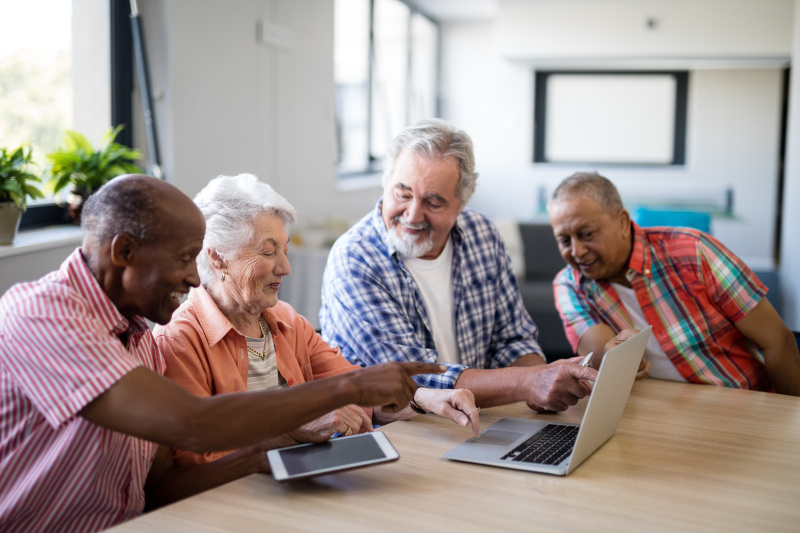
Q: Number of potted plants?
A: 2